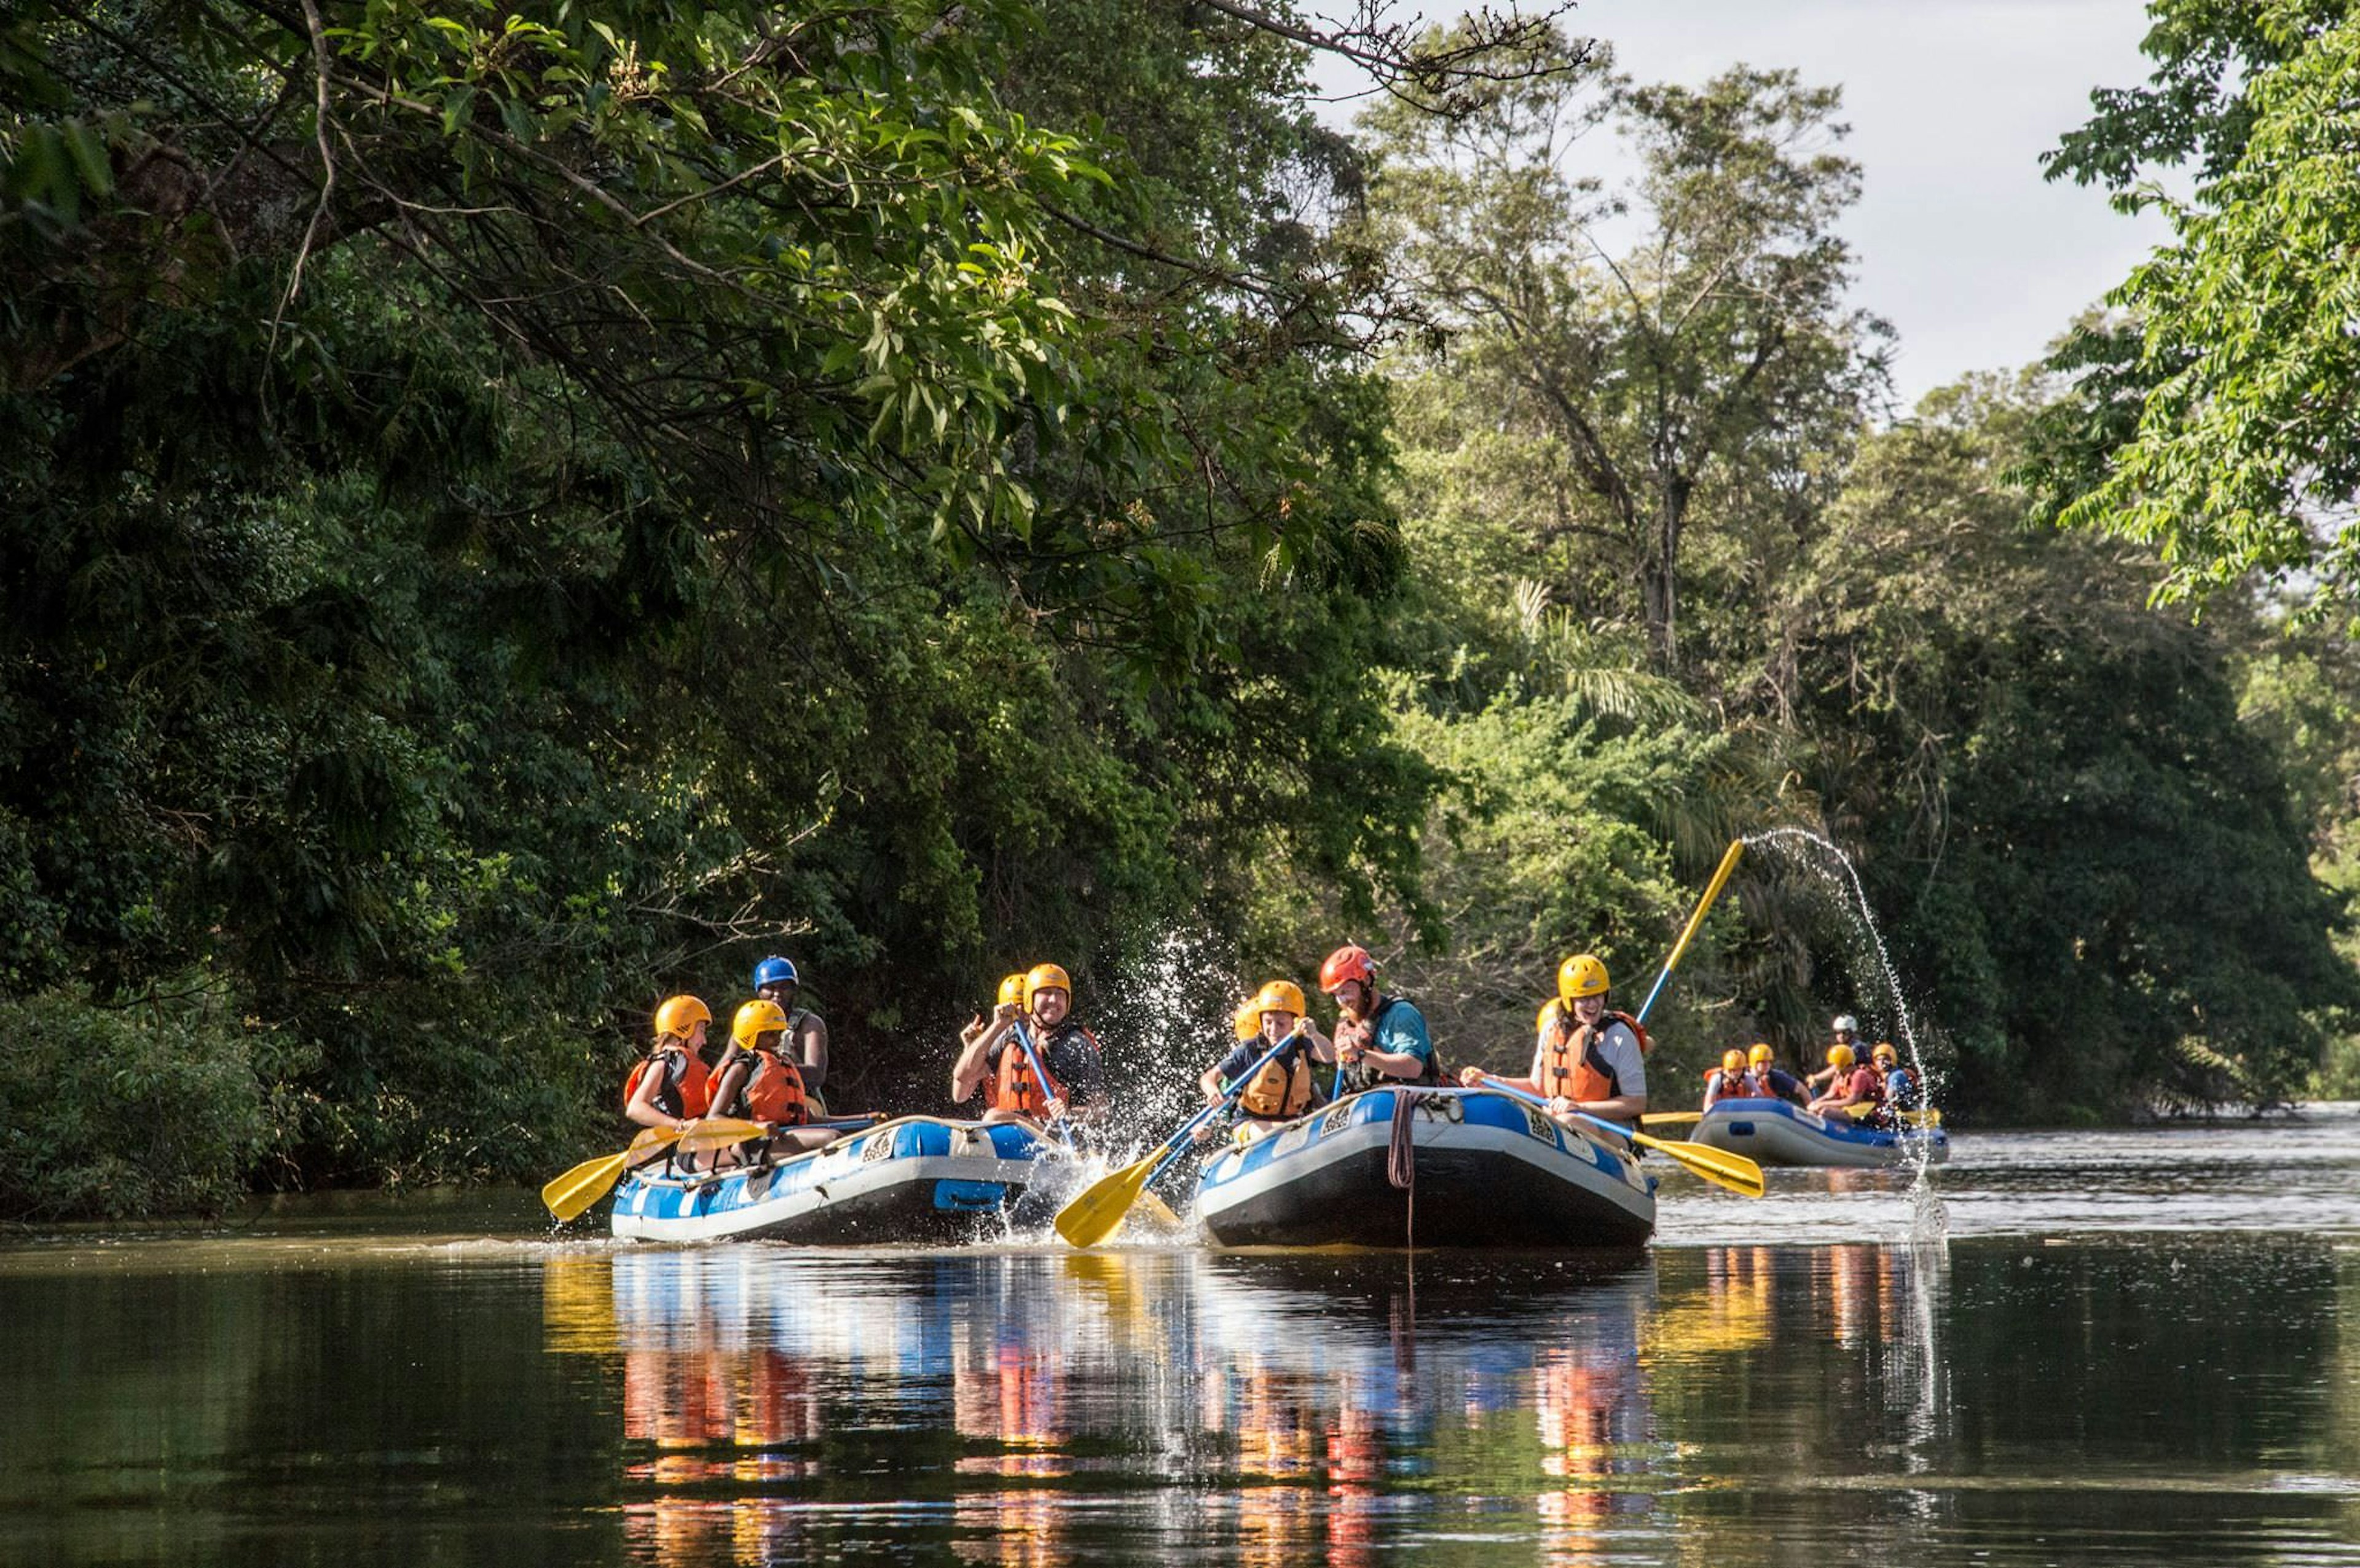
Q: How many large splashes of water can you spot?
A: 2